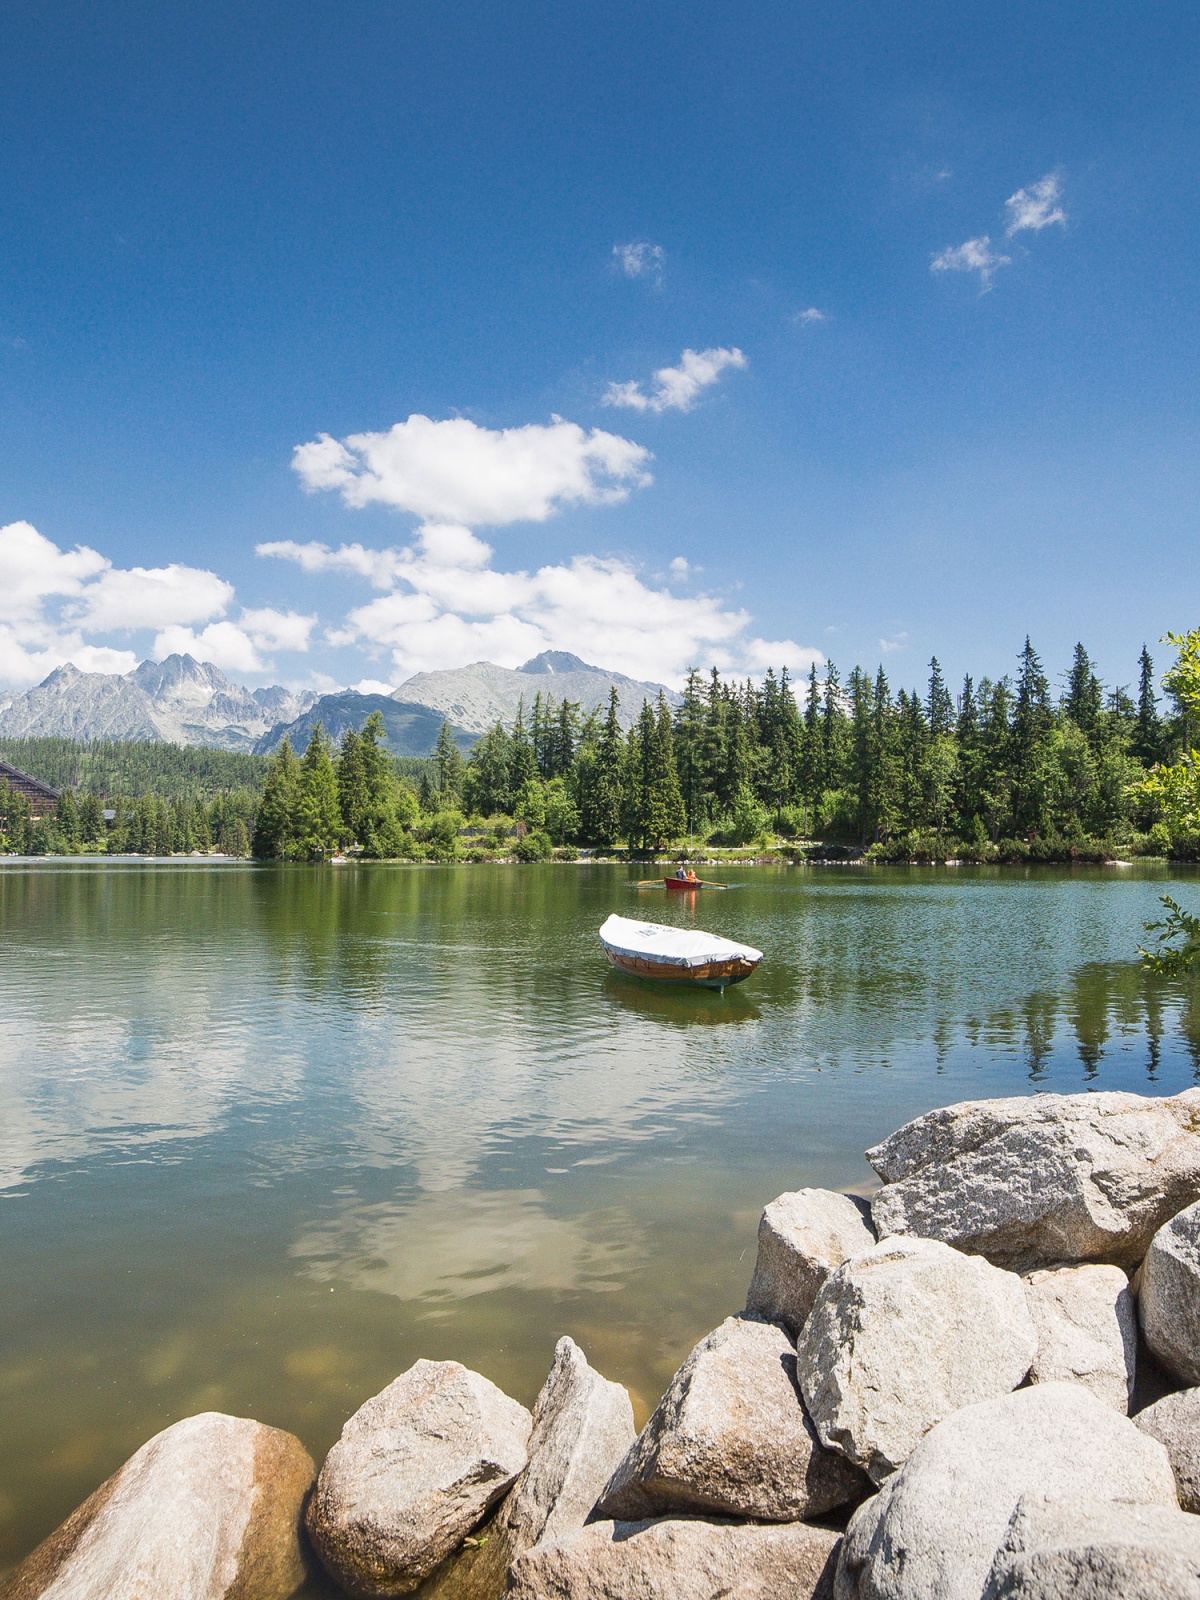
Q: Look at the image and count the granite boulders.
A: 13